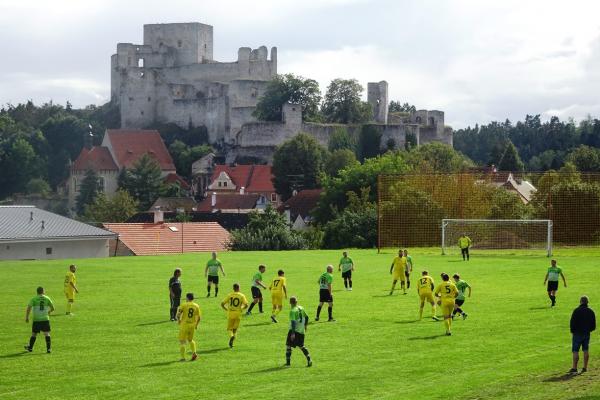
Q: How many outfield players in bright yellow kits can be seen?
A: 7